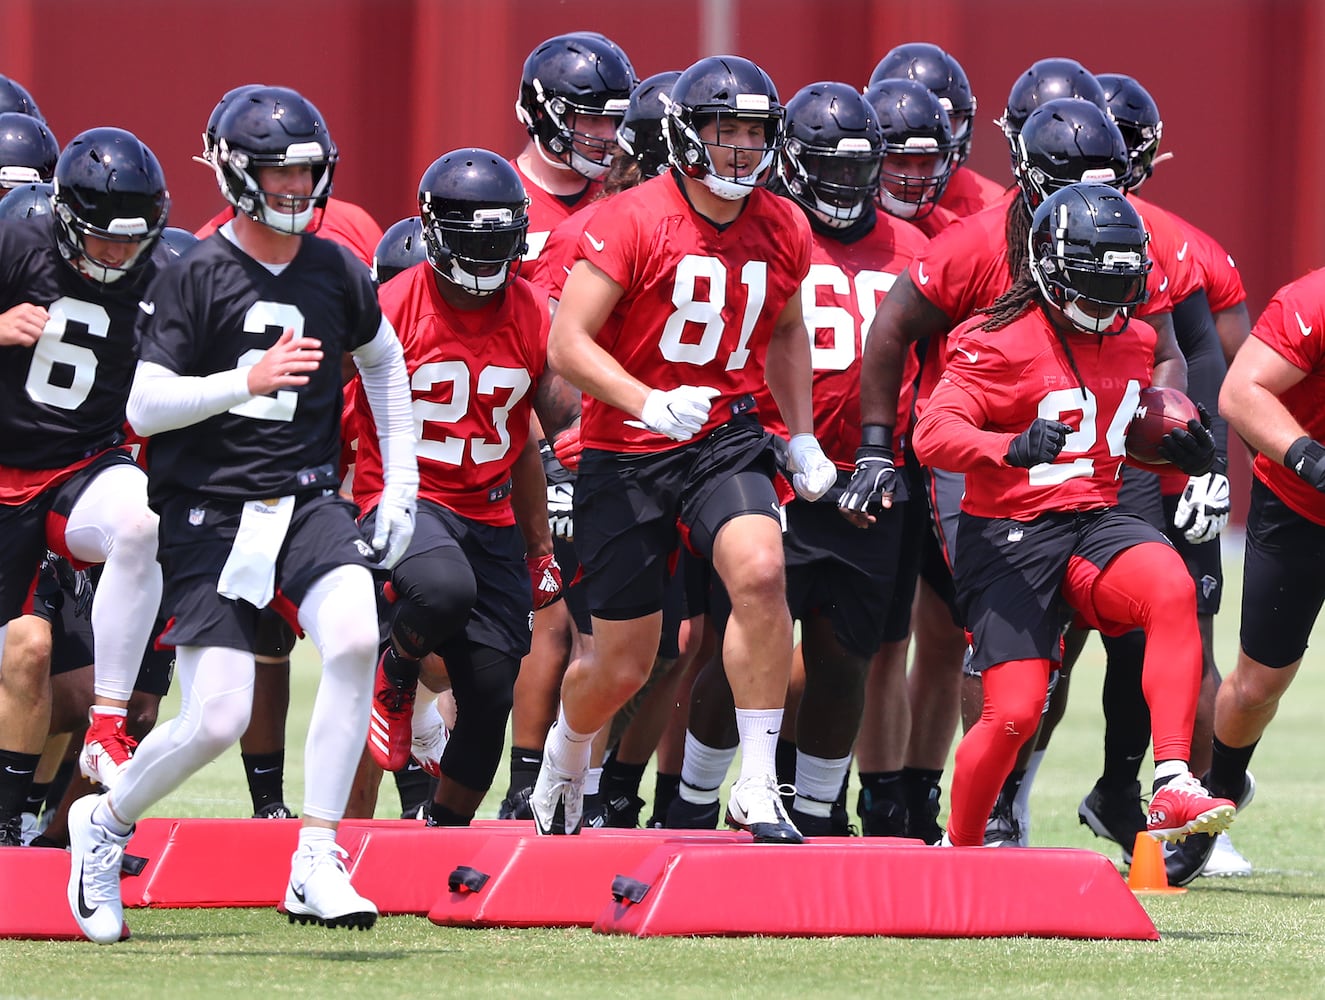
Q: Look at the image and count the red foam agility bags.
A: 5